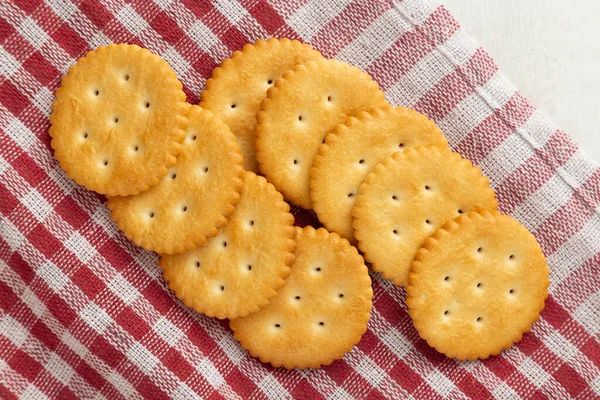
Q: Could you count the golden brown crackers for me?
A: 9